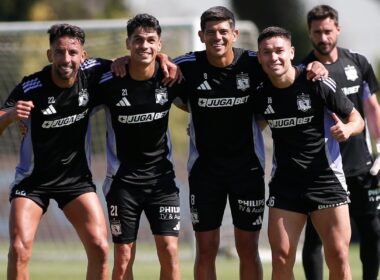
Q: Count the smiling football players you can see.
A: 4